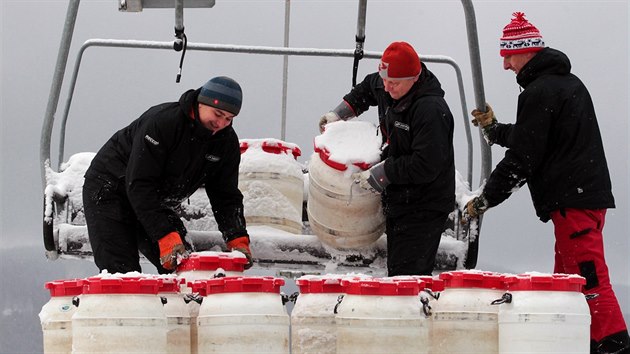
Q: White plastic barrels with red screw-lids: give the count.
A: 13